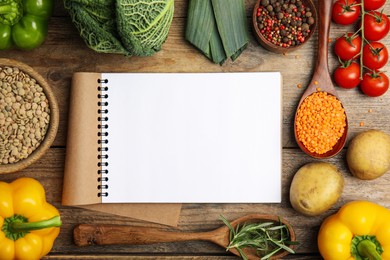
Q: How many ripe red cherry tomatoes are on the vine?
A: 7